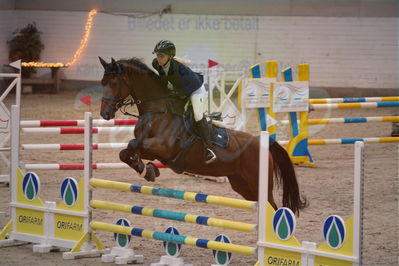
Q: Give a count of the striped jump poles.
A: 11